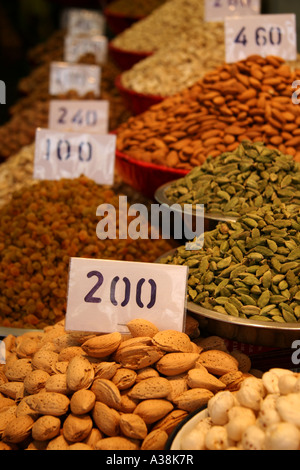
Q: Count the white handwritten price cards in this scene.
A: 8